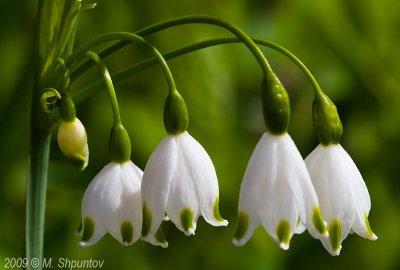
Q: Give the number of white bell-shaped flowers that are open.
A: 4